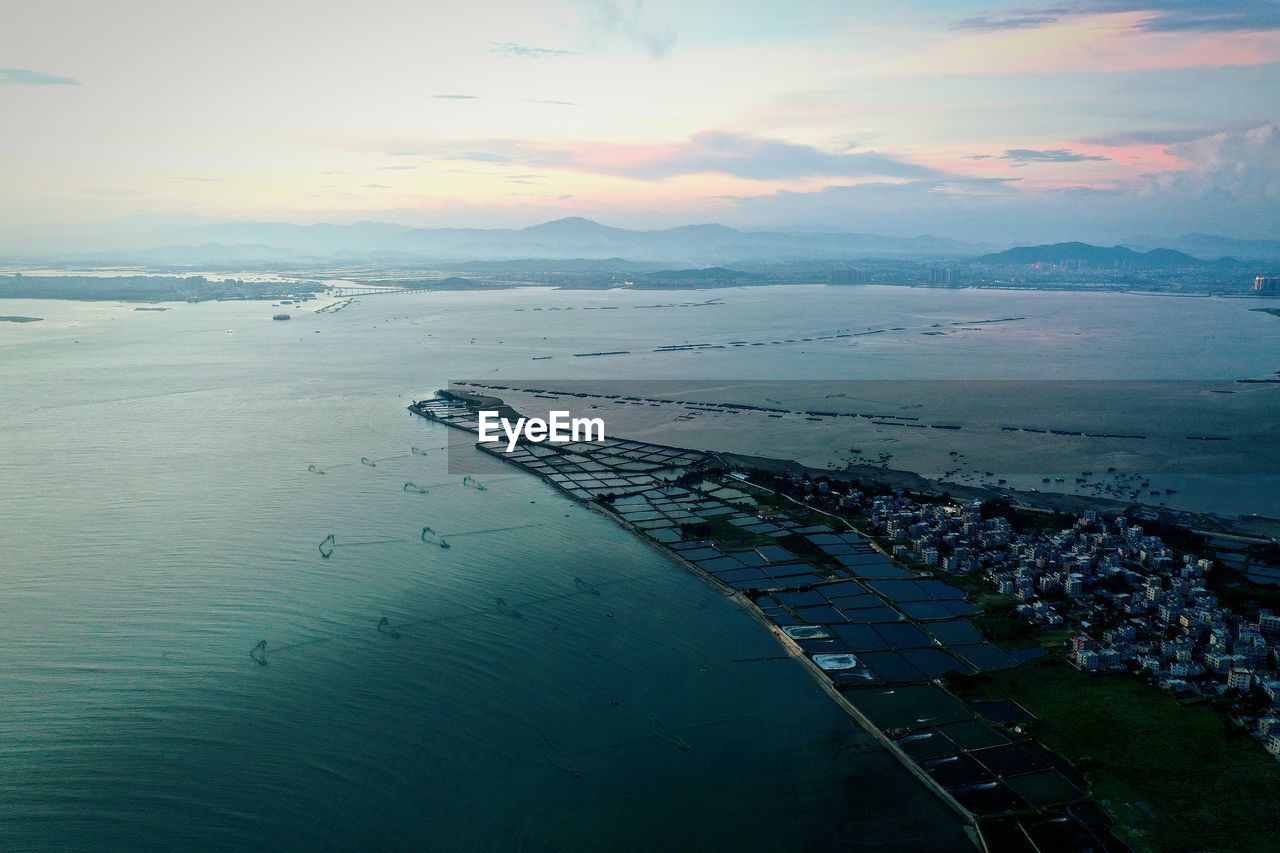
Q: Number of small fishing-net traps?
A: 13